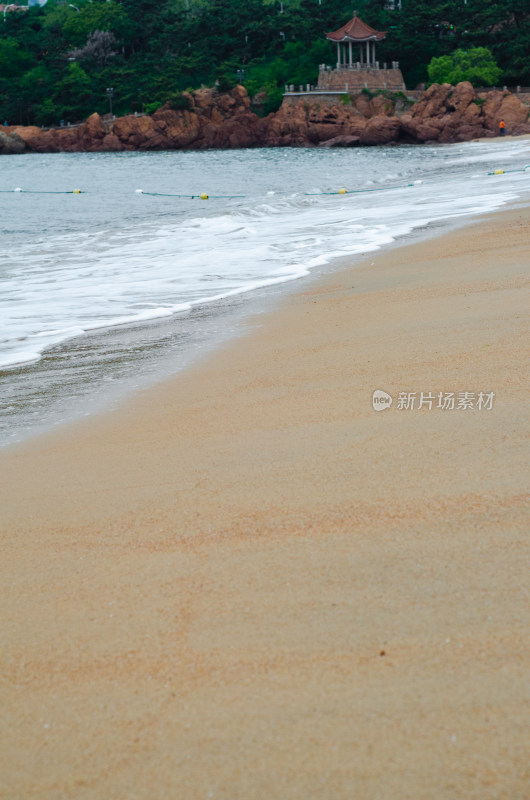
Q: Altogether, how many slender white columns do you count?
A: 6